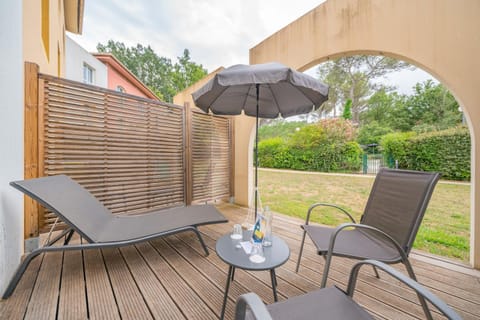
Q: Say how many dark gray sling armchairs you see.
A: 2